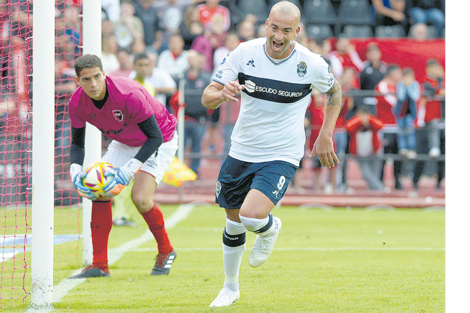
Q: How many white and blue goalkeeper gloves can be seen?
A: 2